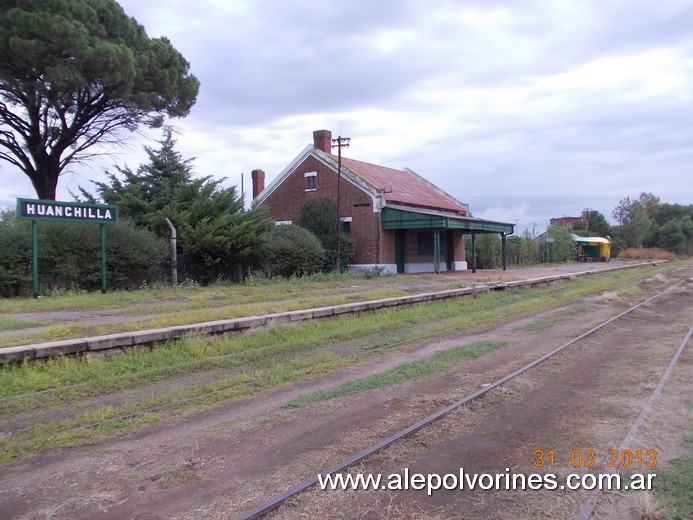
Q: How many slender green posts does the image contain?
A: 5